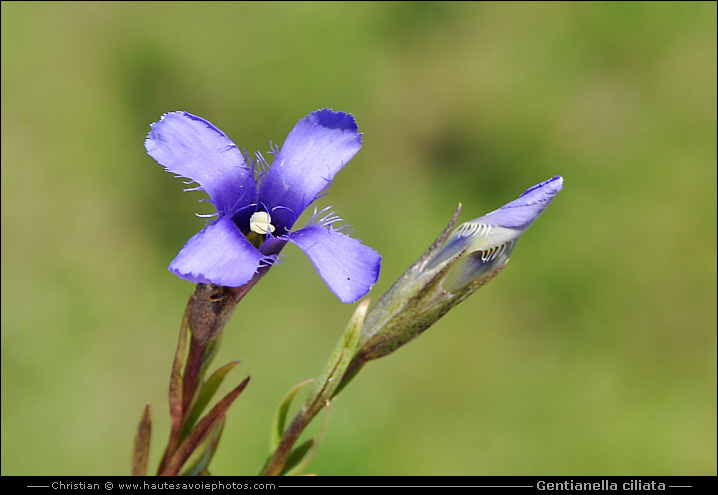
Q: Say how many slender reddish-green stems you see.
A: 2